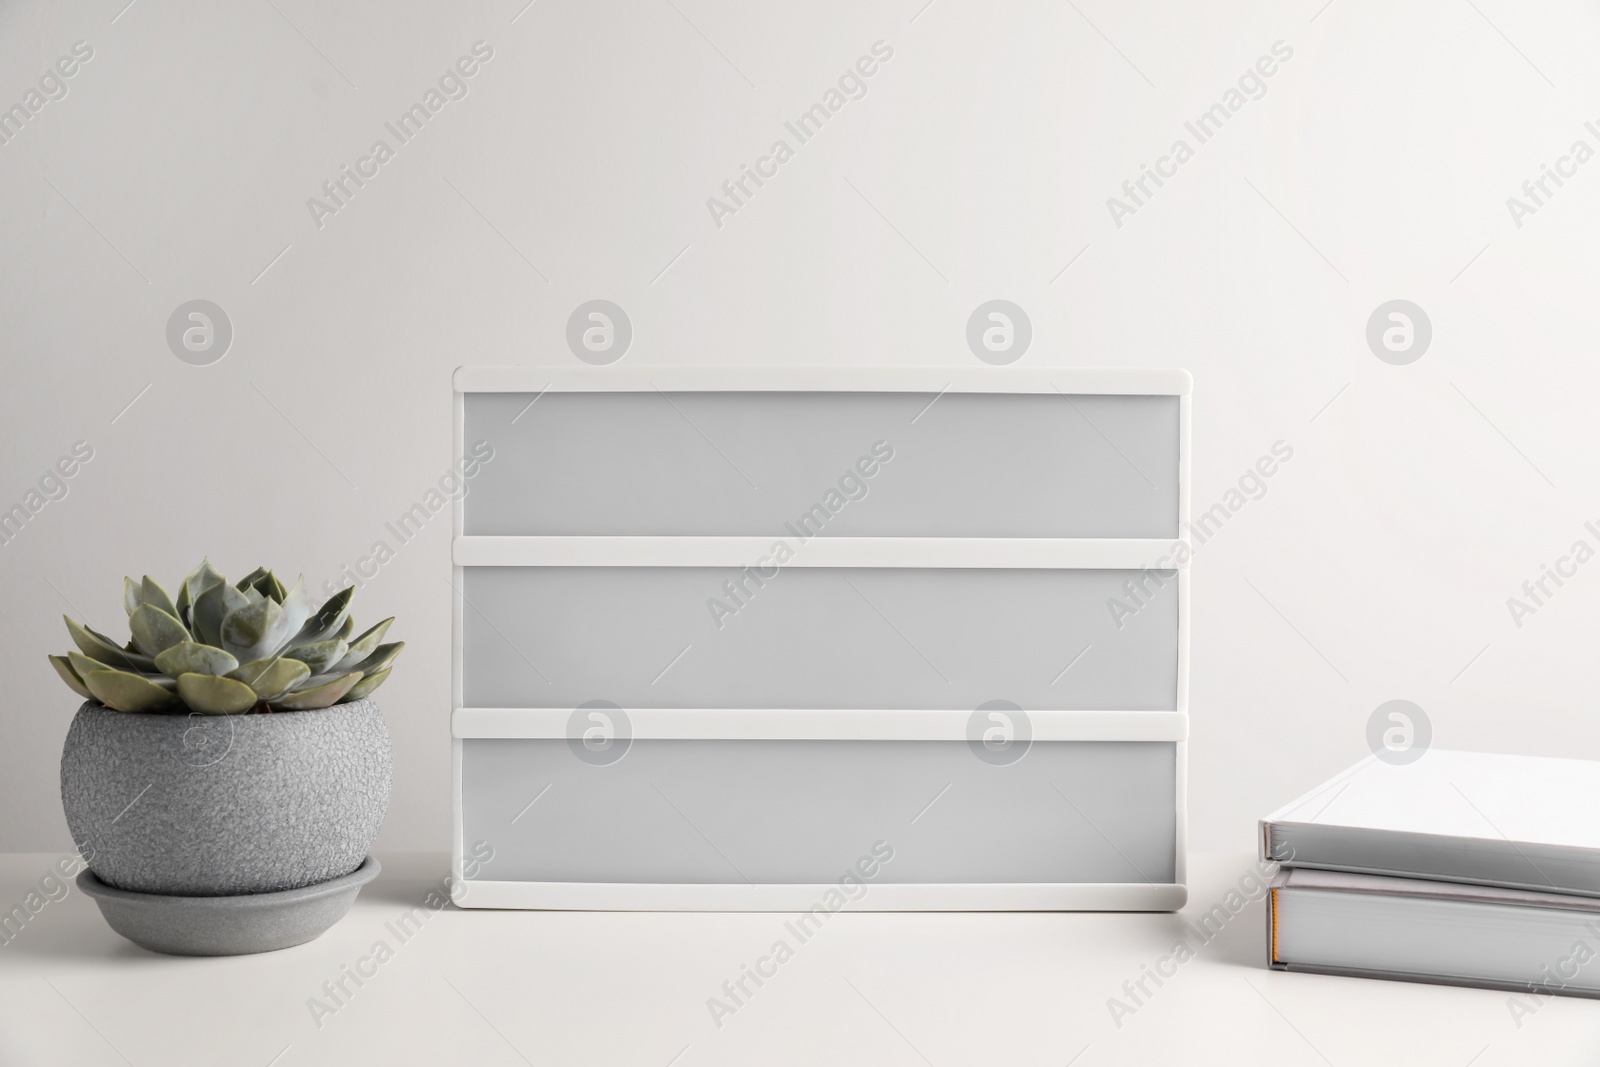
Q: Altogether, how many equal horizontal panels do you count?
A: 3